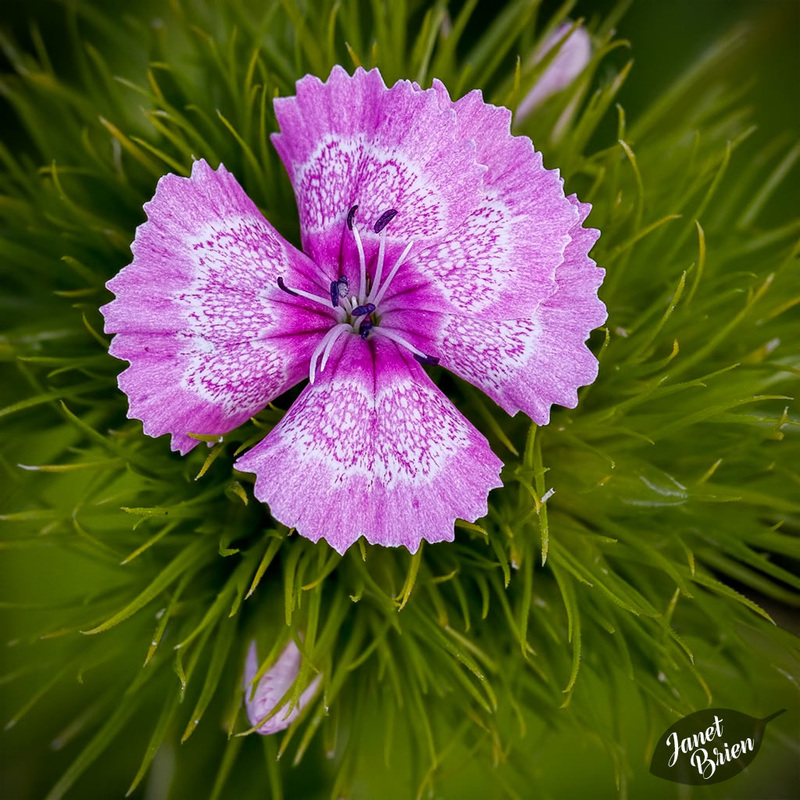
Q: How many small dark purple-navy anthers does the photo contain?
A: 7